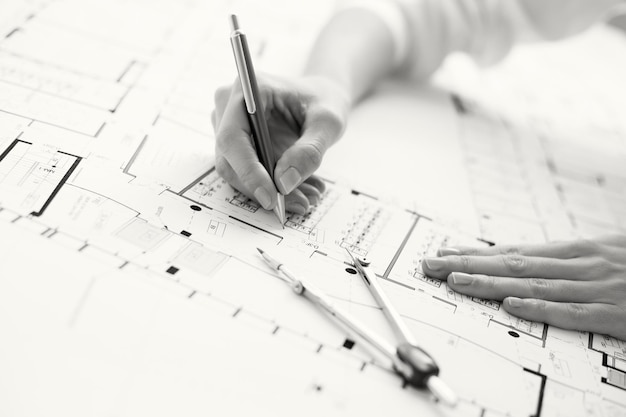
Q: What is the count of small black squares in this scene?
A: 3